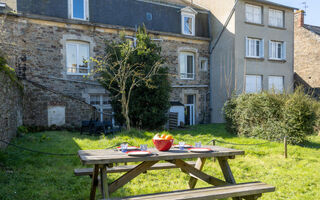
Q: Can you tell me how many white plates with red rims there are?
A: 4